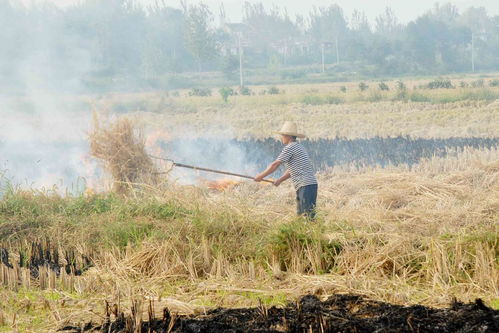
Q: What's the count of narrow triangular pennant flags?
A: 0